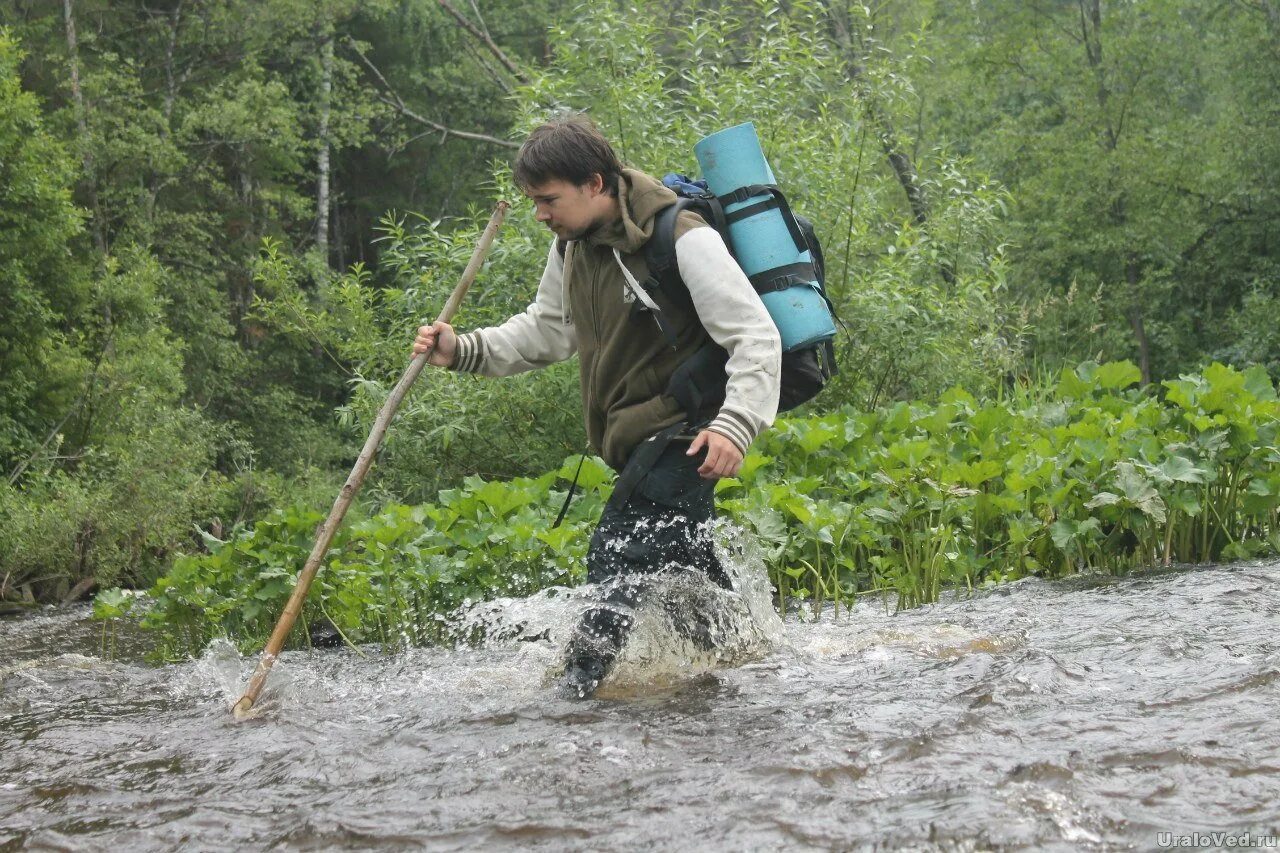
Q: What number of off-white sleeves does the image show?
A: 2